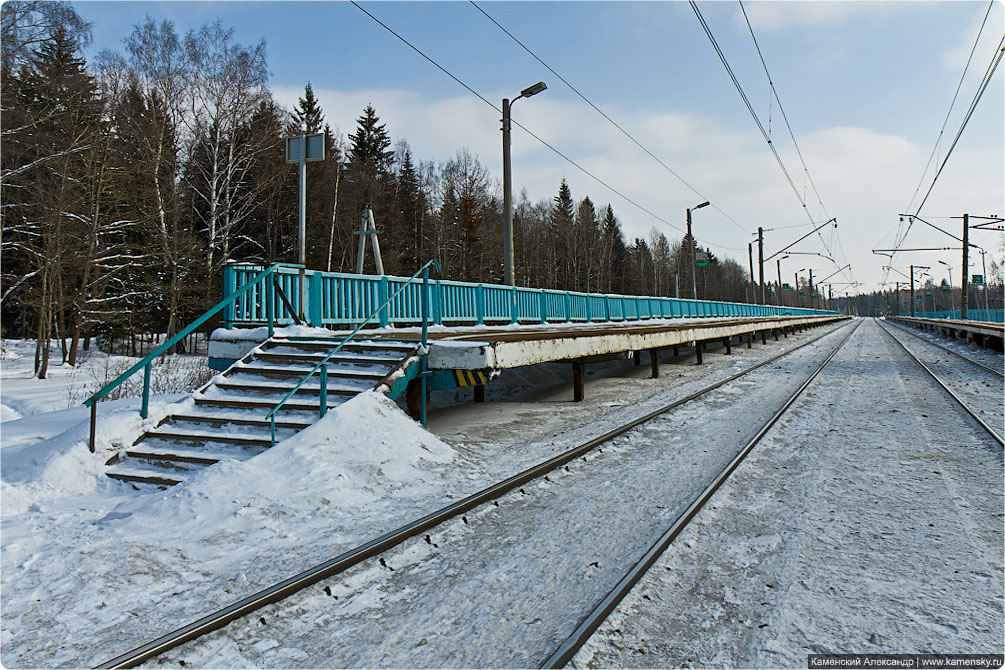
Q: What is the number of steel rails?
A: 4